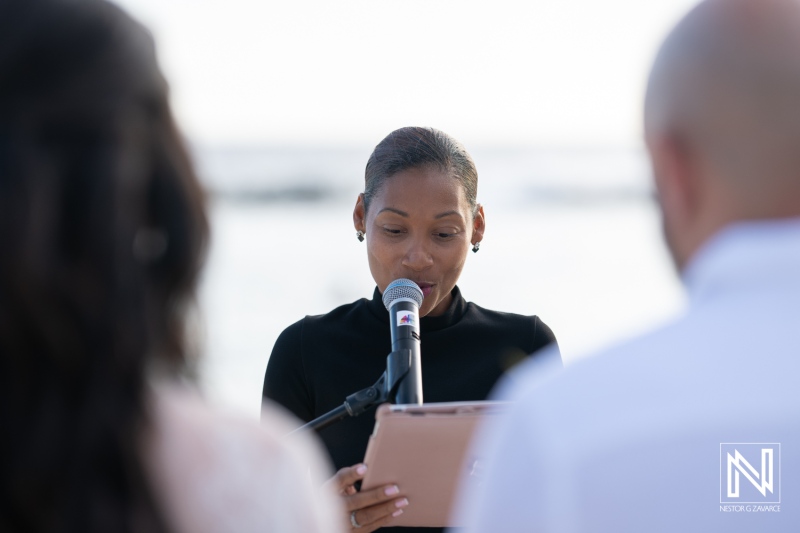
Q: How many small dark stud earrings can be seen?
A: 2